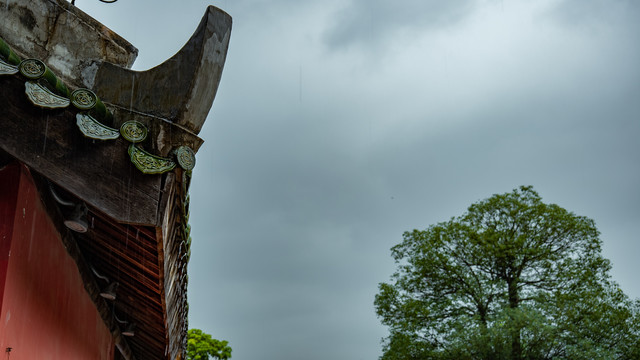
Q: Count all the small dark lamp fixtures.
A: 3